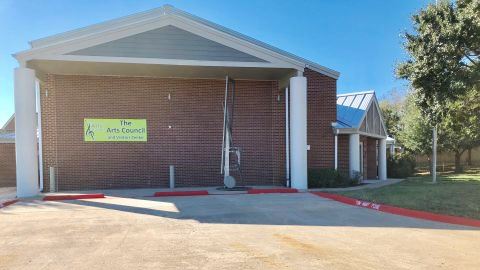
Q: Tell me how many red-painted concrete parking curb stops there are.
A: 3